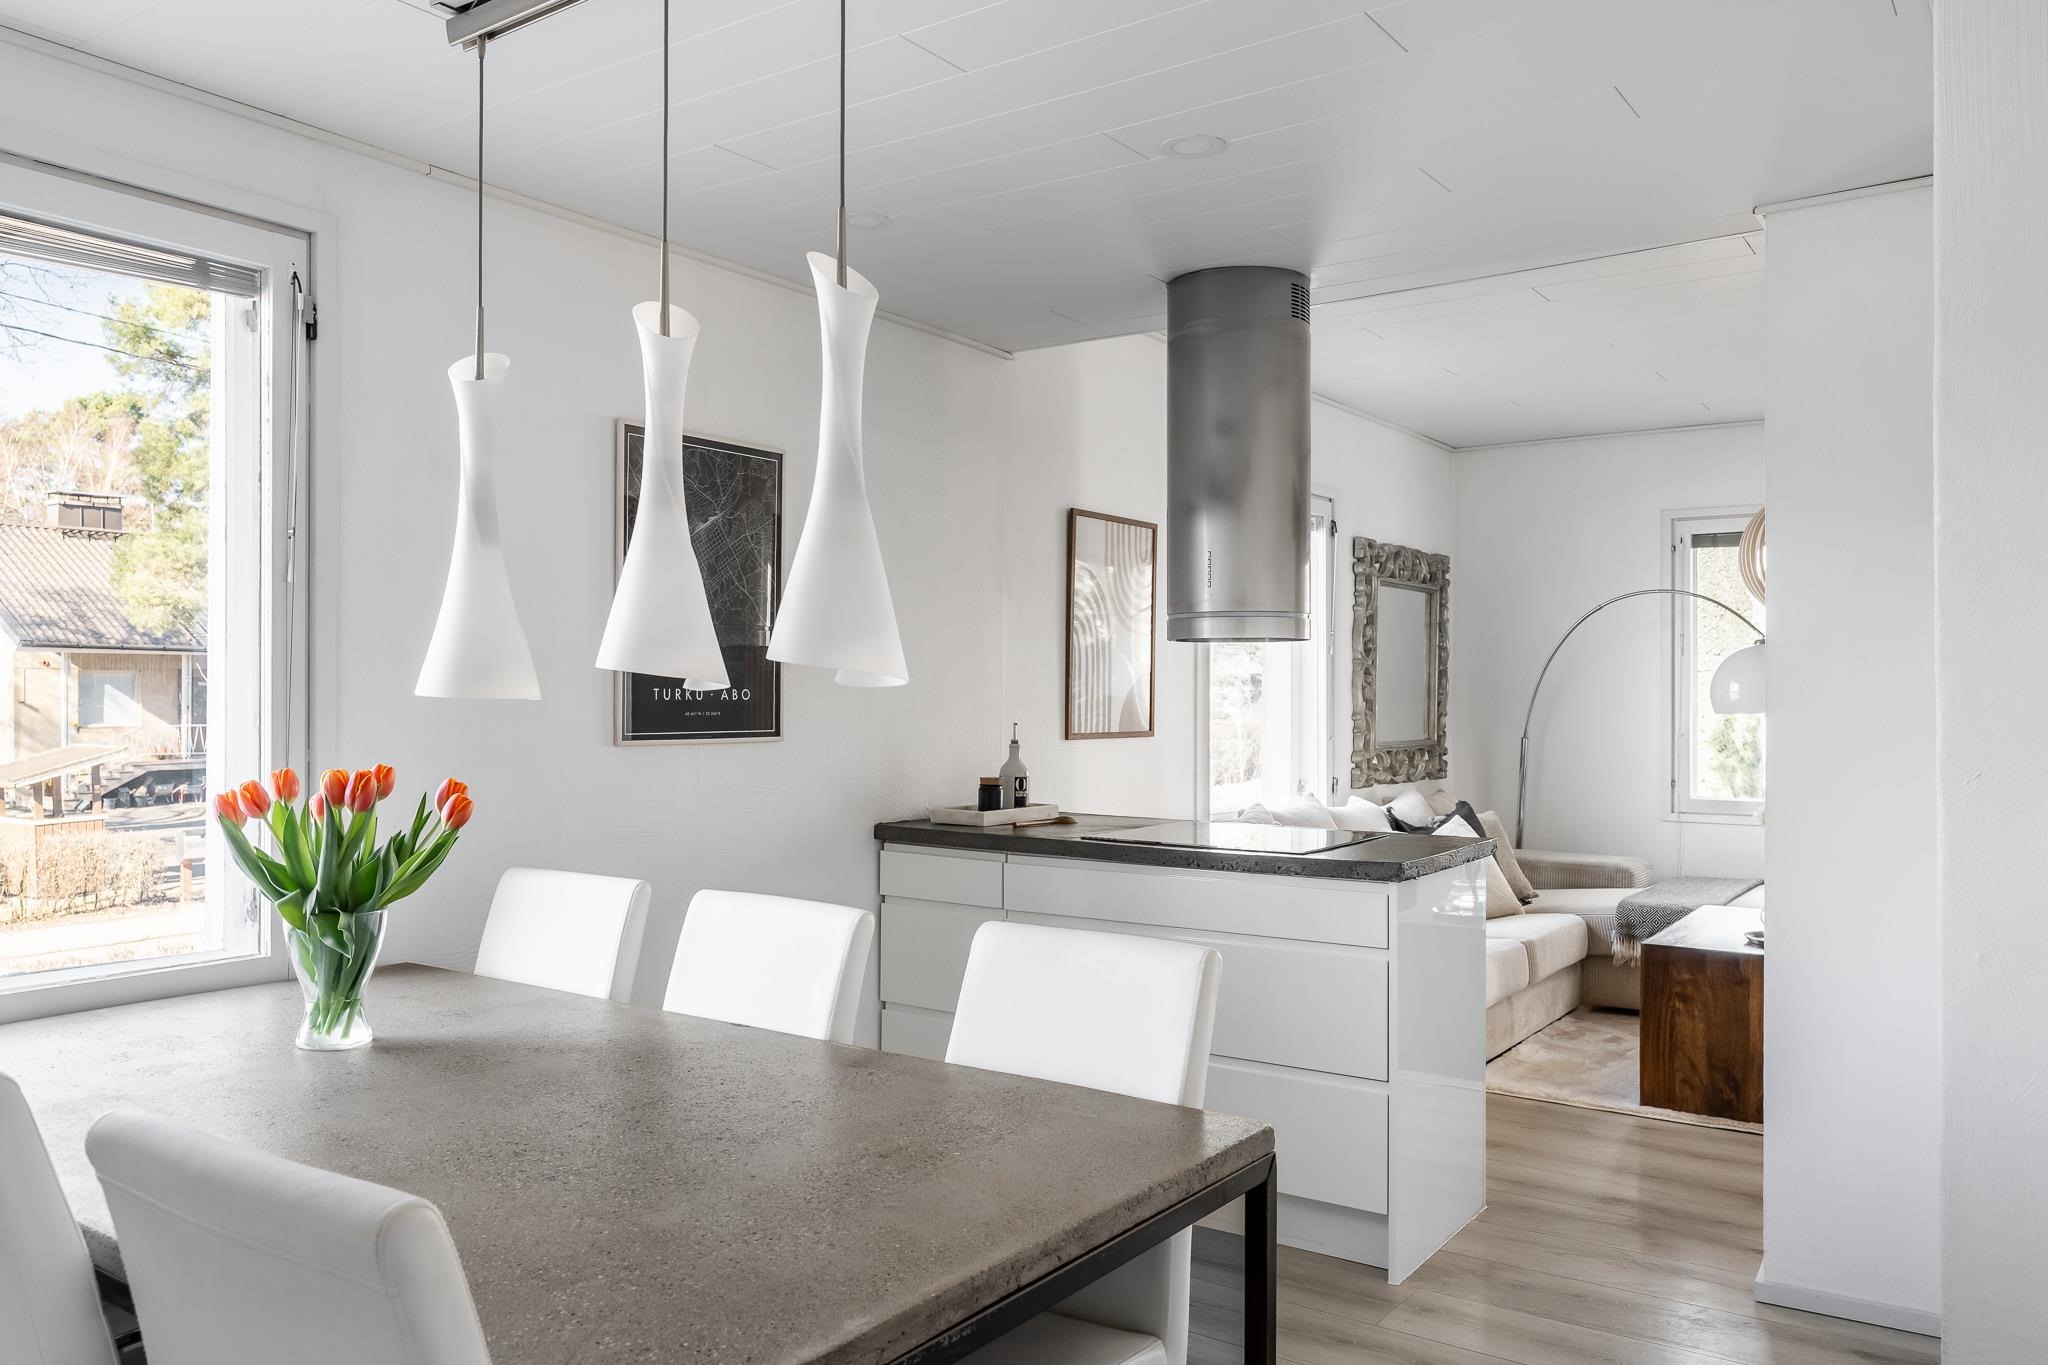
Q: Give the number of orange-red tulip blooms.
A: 9